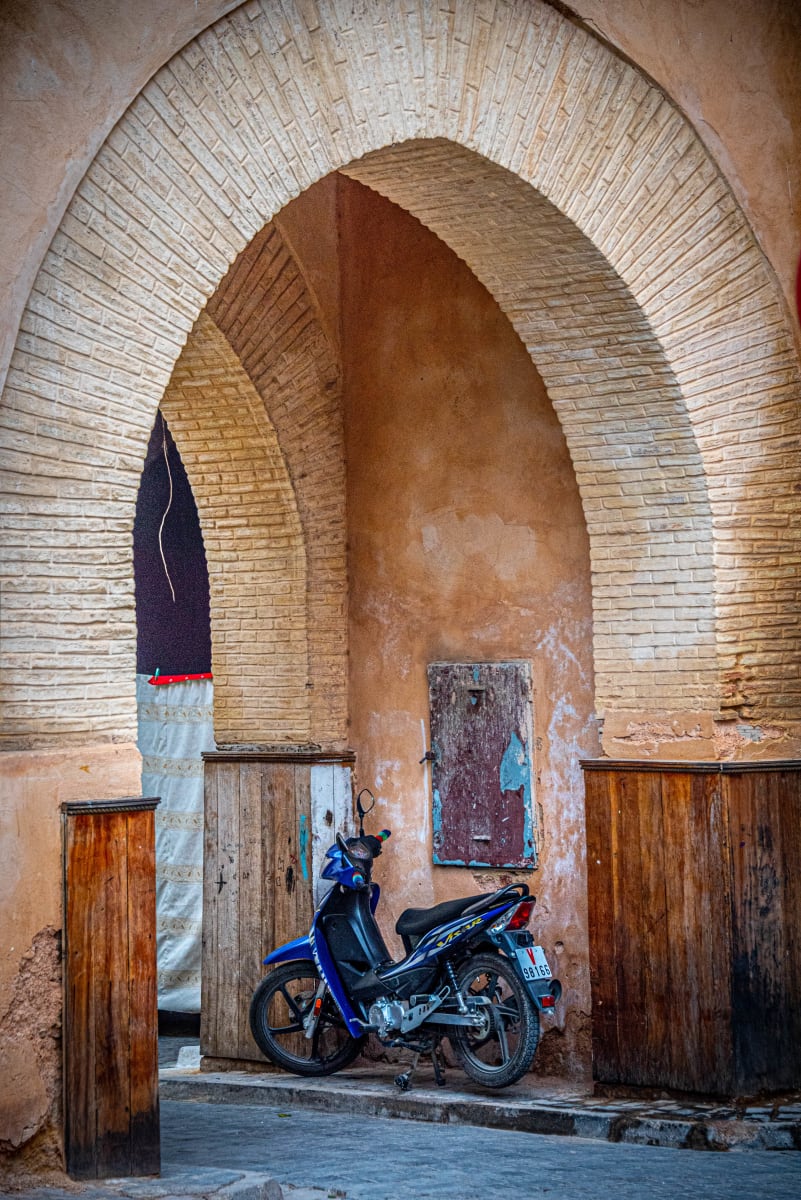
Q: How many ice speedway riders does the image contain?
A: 0